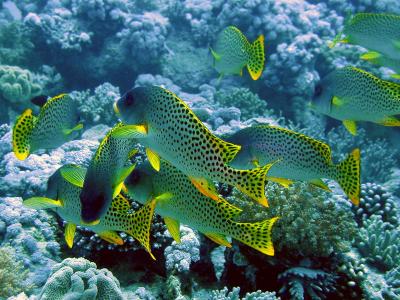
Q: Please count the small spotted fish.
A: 9